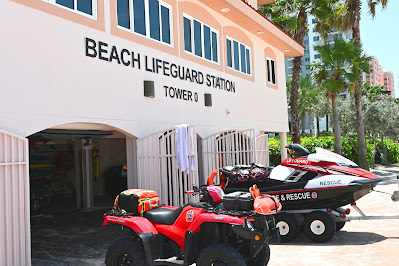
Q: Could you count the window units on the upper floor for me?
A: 5